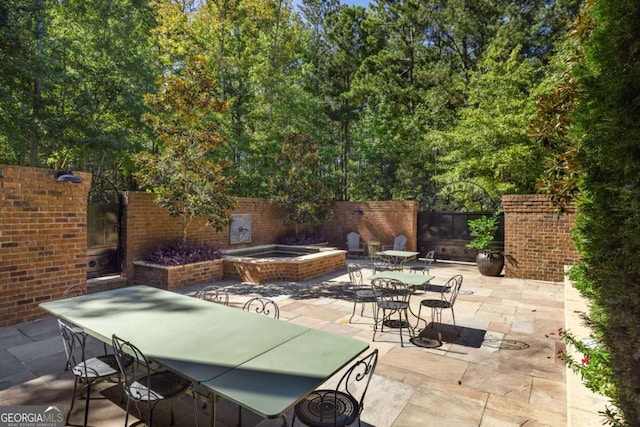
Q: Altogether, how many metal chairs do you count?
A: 11